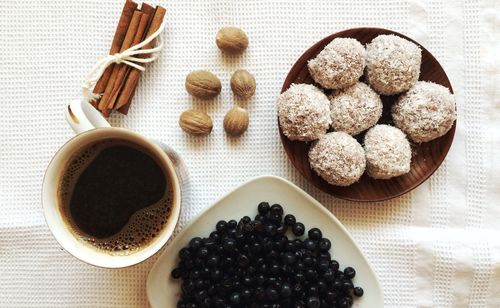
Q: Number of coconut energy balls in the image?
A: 7